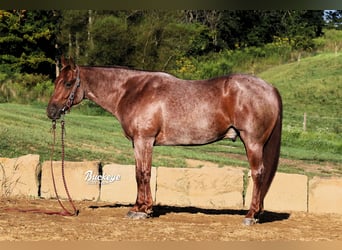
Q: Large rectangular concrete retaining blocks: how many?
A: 6